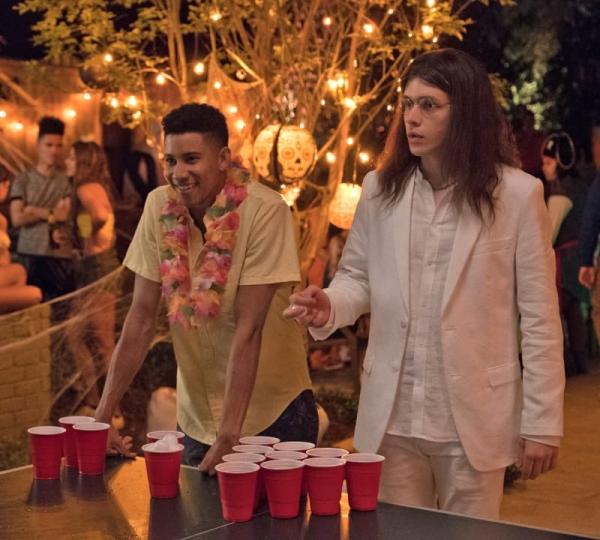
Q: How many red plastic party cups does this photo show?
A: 15